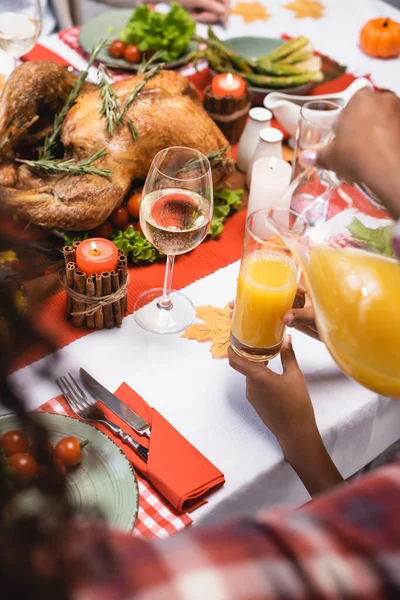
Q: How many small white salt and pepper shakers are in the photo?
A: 2